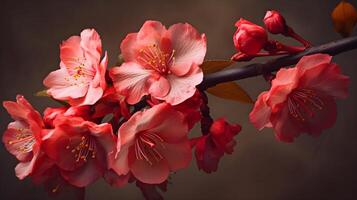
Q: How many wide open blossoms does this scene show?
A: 6